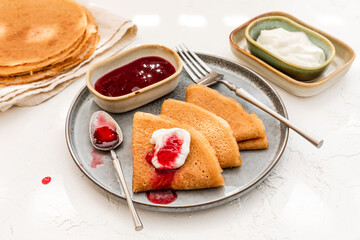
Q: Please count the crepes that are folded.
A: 3